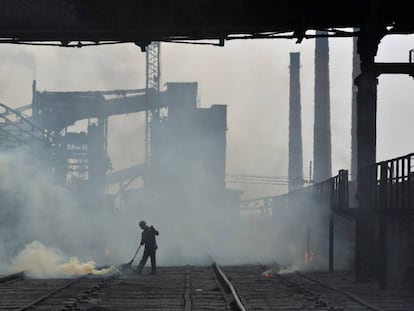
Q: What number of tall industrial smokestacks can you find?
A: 3